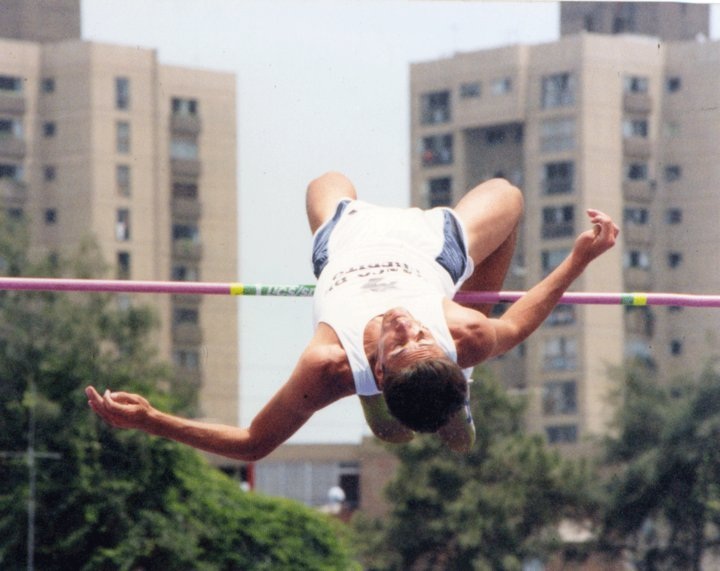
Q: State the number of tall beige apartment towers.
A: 2